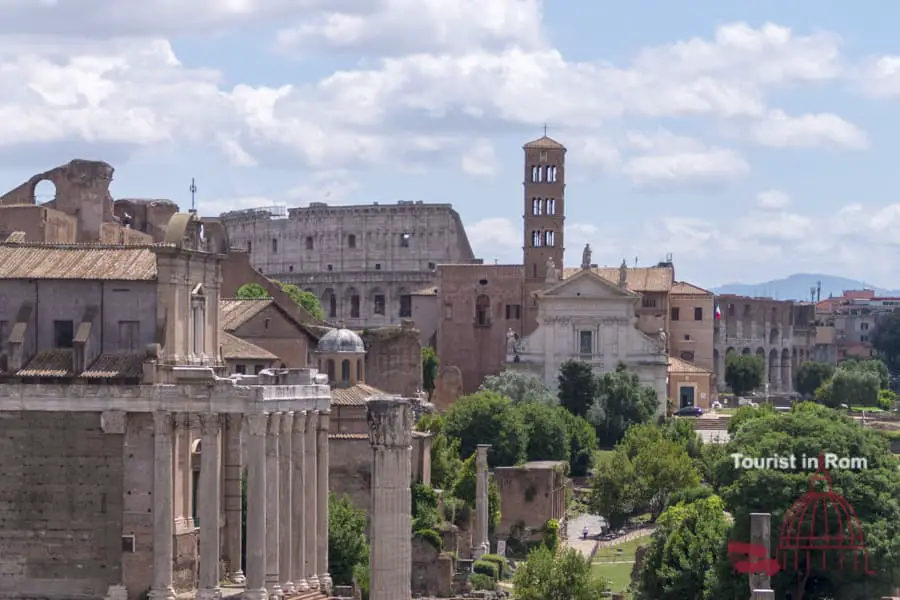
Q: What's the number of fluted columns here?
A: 1